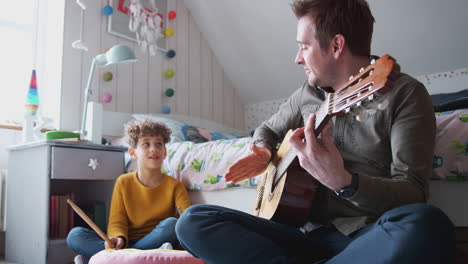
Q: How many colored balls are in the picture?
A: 9